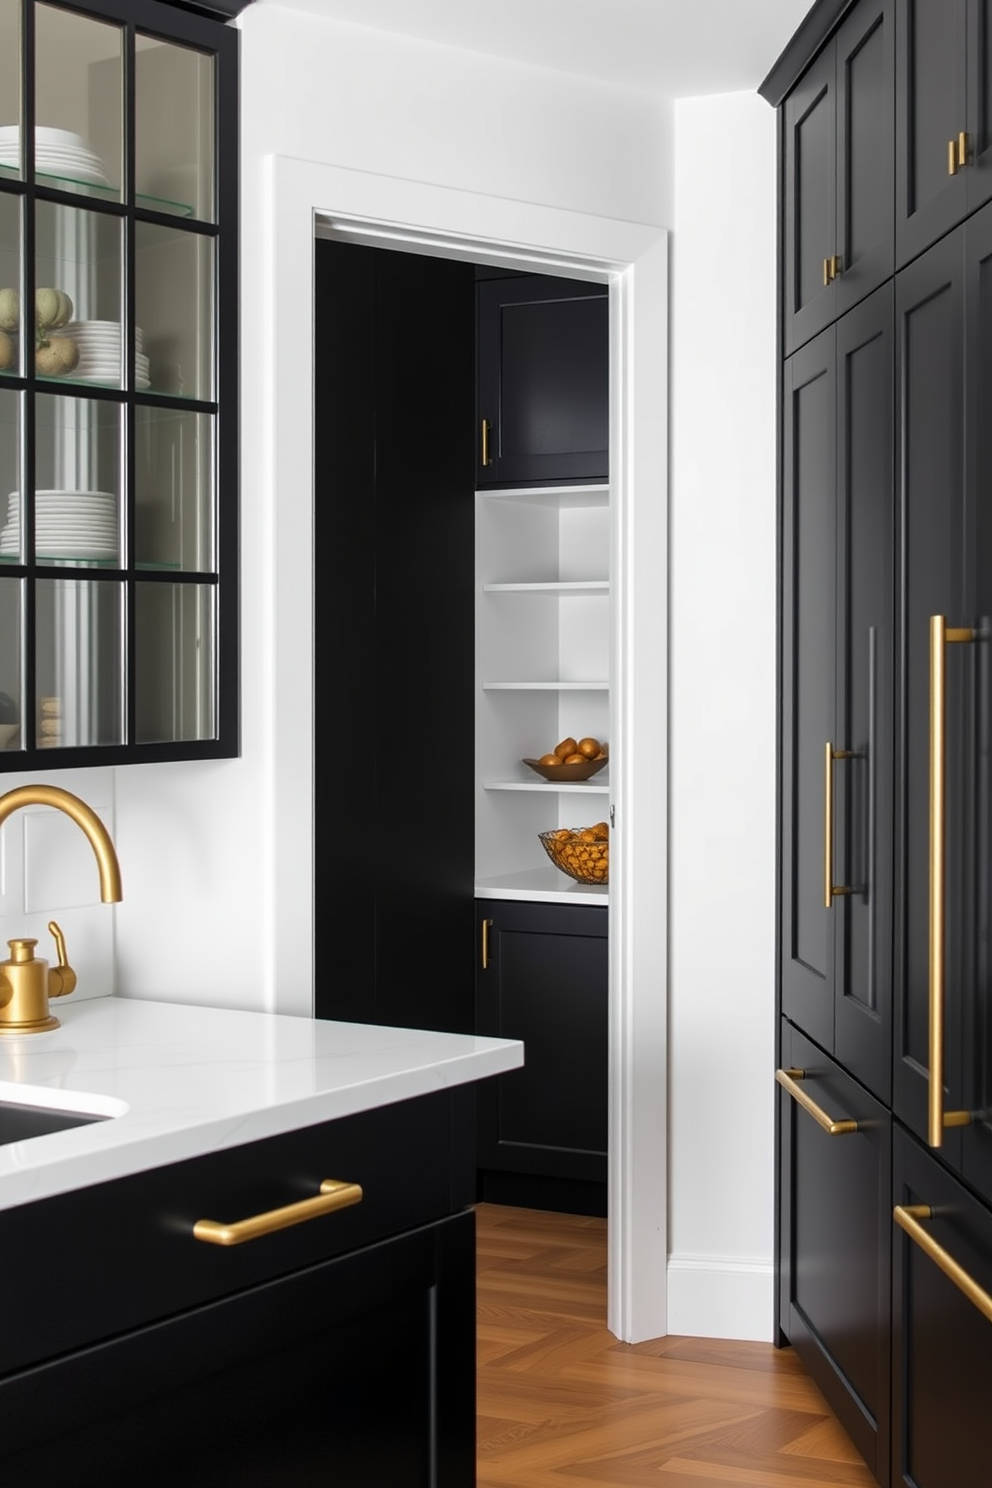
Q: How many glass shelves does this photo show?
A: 3